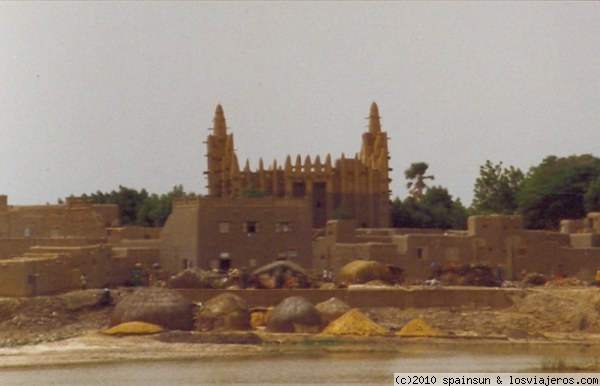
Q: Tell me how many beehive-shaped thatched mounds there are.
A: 4